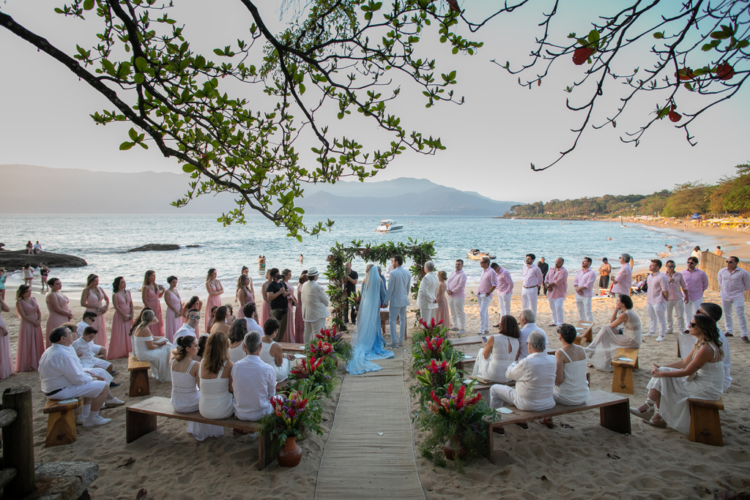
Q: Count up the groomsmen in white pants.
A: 11